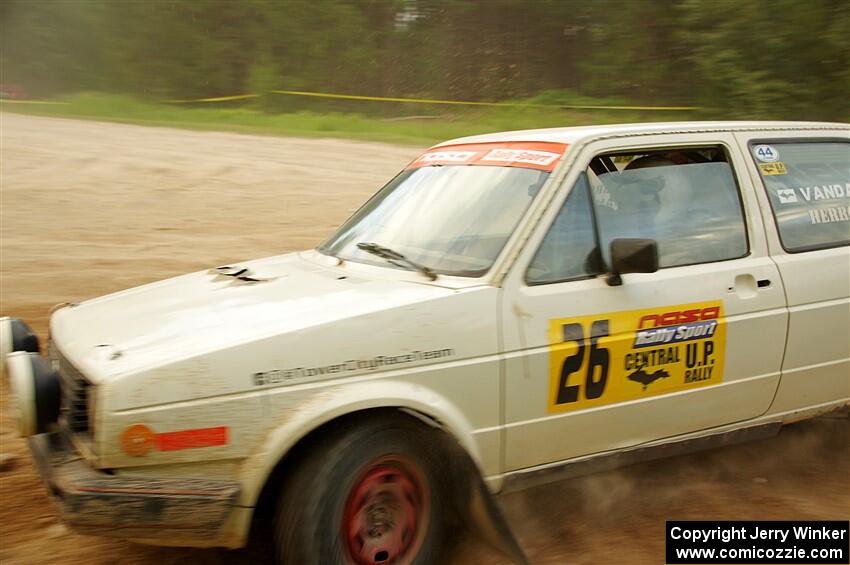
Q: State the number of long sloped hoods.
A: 1